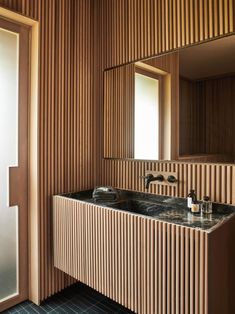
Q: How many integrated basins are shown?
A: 1